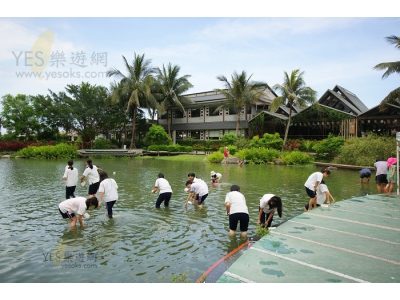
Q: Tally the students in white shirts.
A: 12